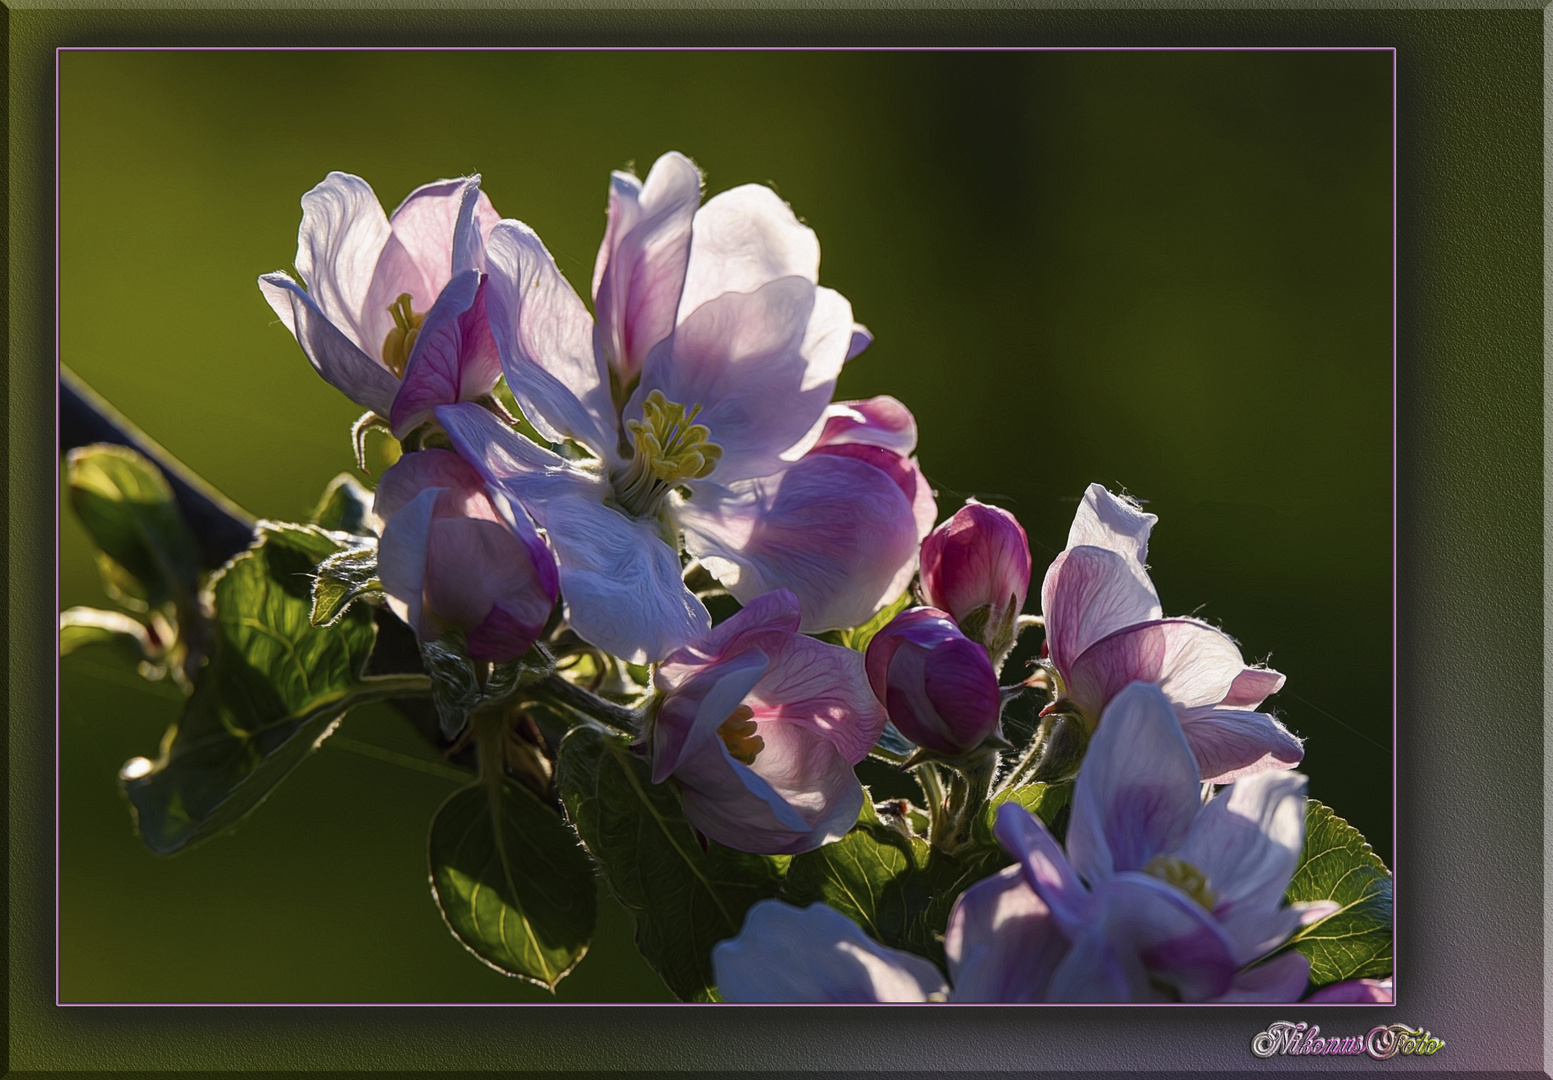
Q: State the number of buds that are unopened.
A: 2